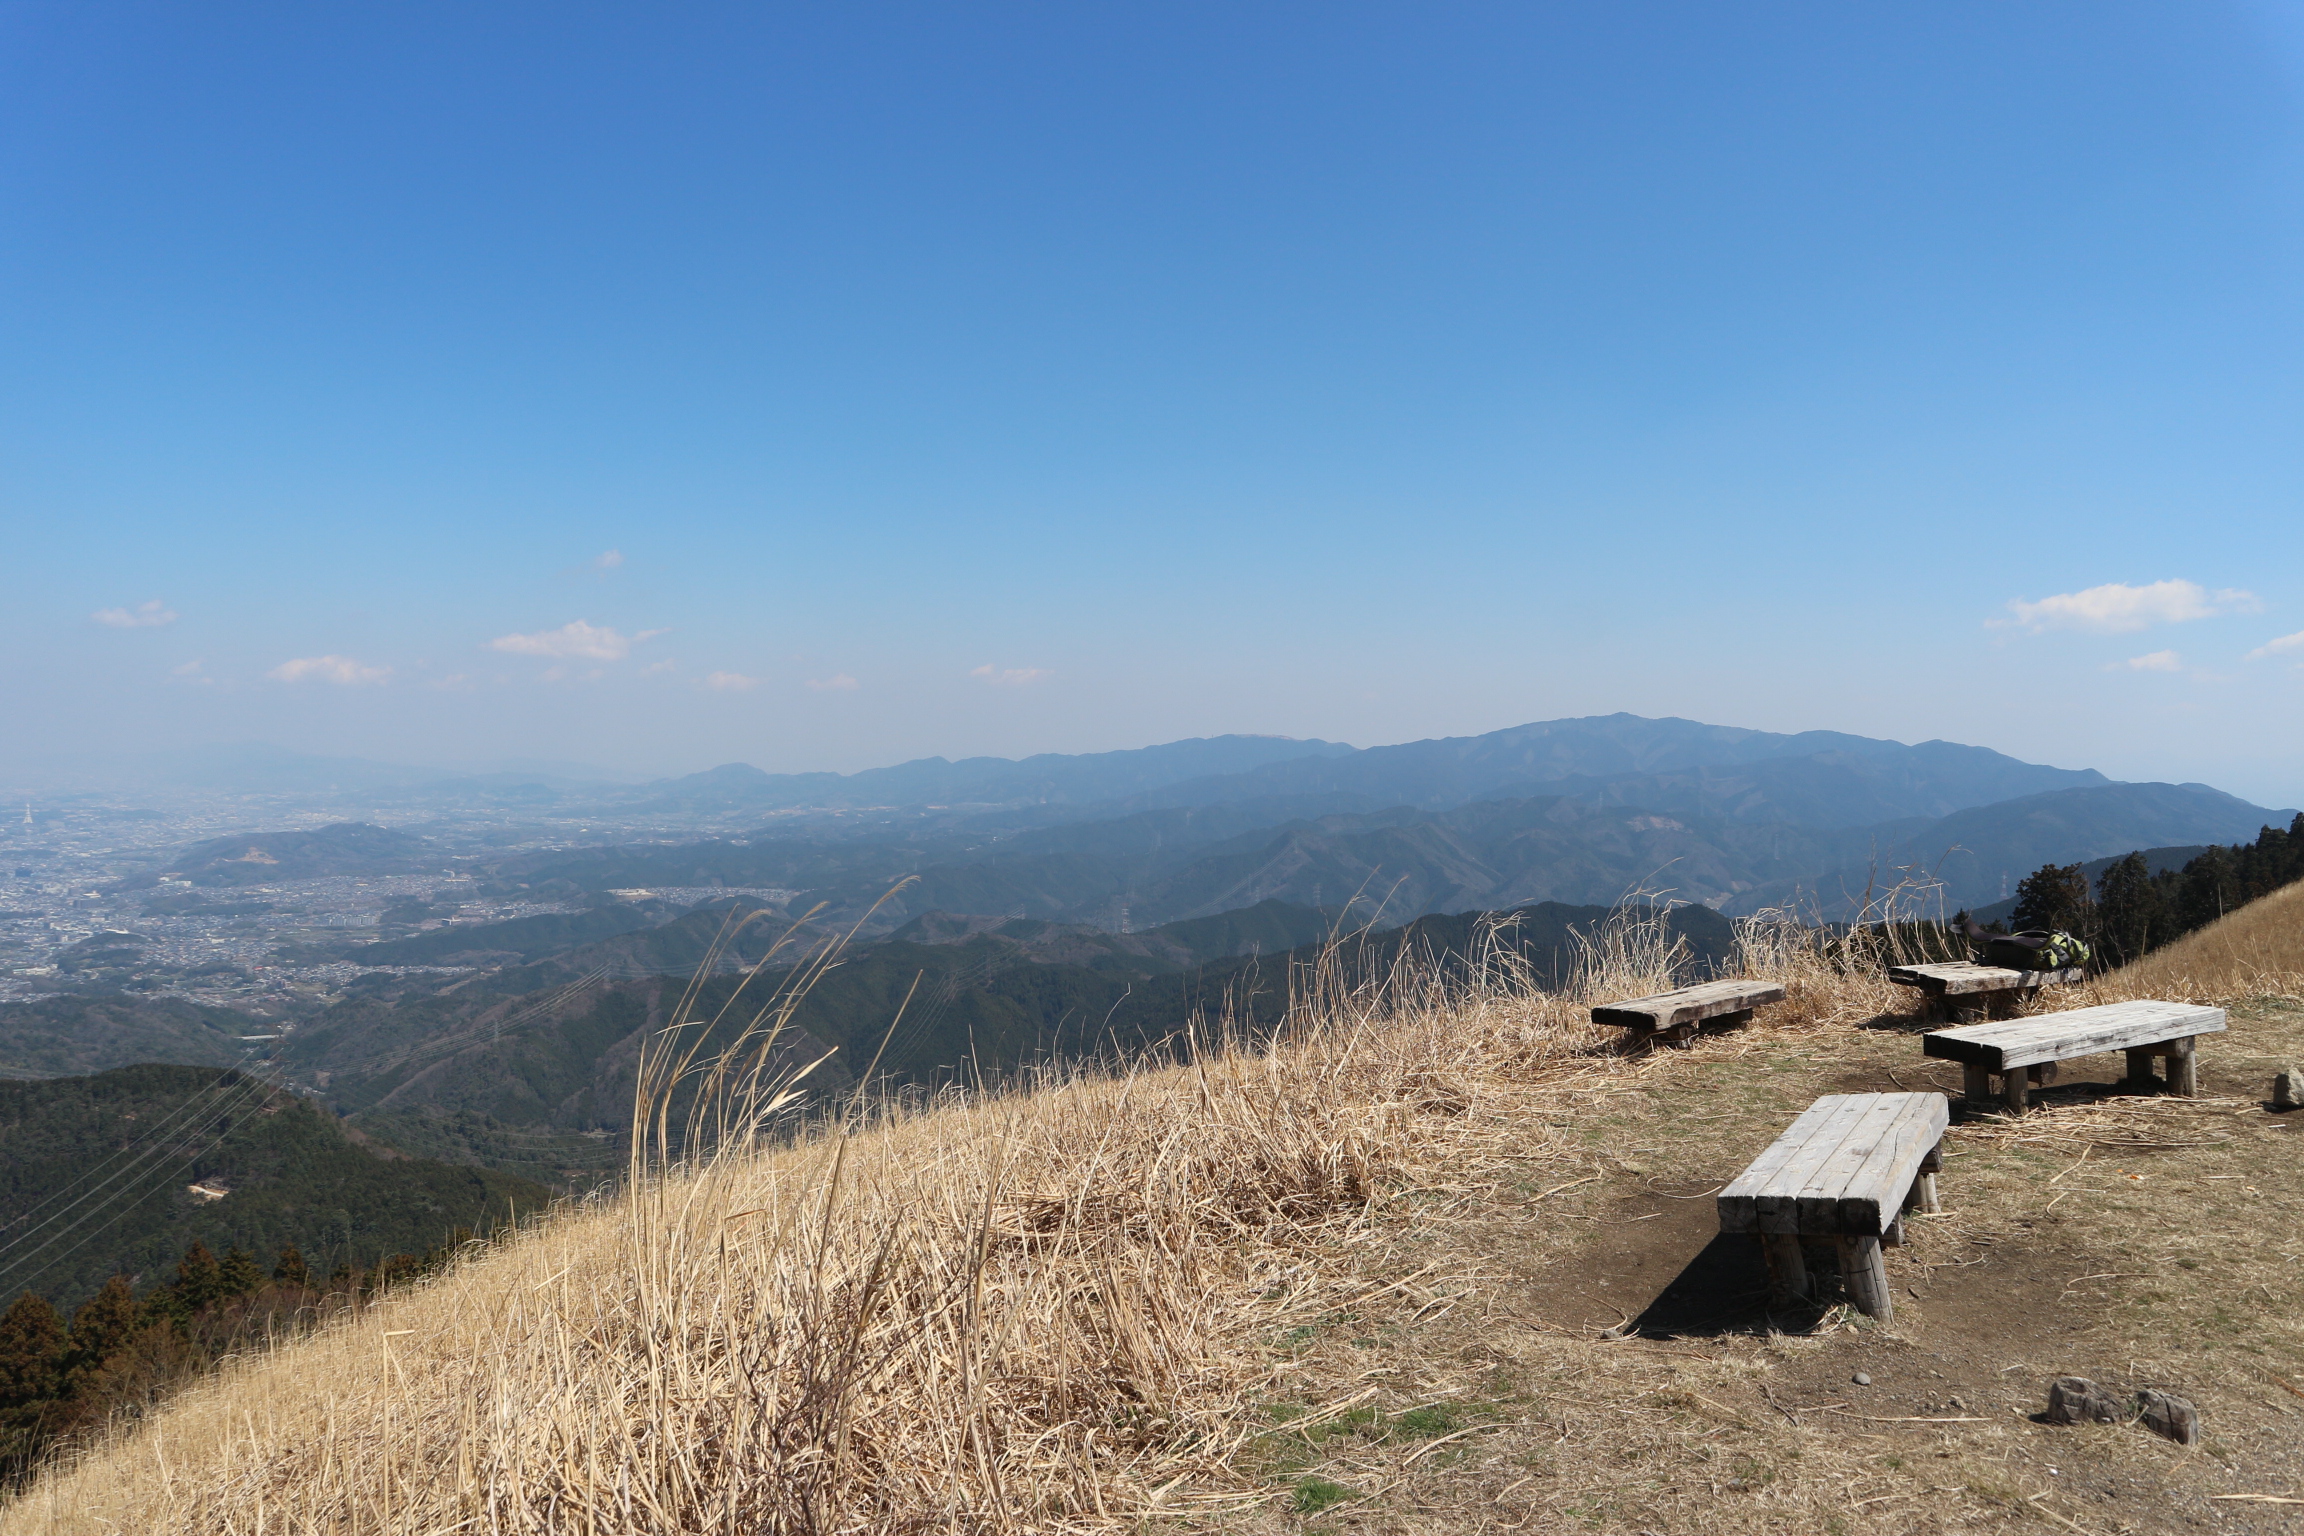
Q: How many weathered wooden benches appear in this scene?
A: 4